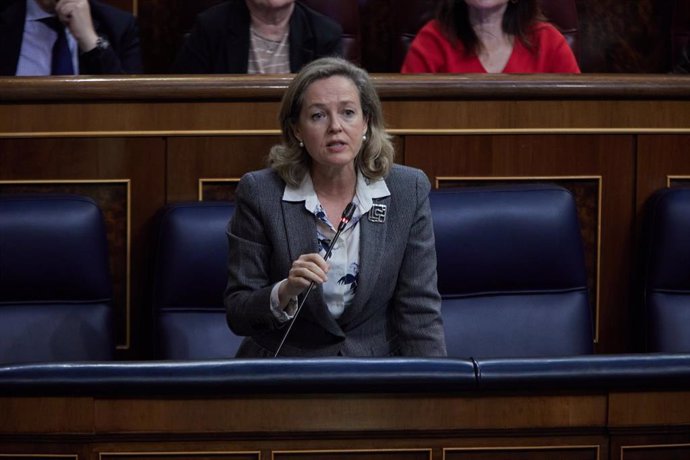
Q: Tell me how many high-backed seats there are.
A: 4